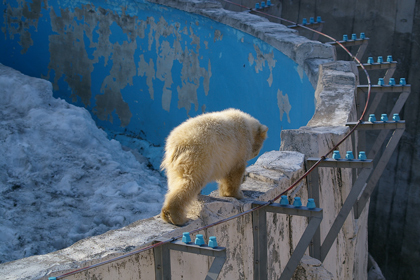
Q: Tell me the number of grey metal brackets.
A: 9